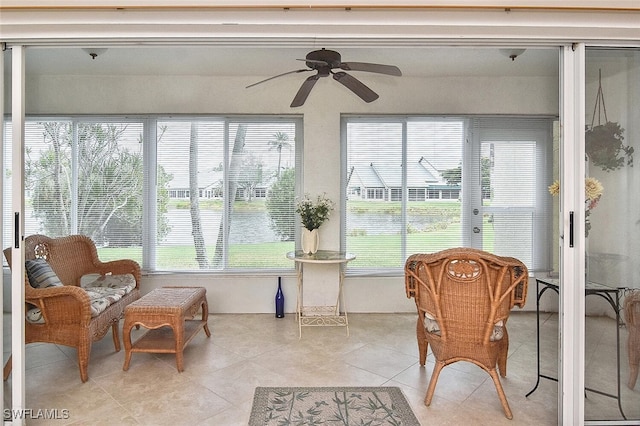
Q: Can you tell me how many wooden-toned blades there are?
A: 5